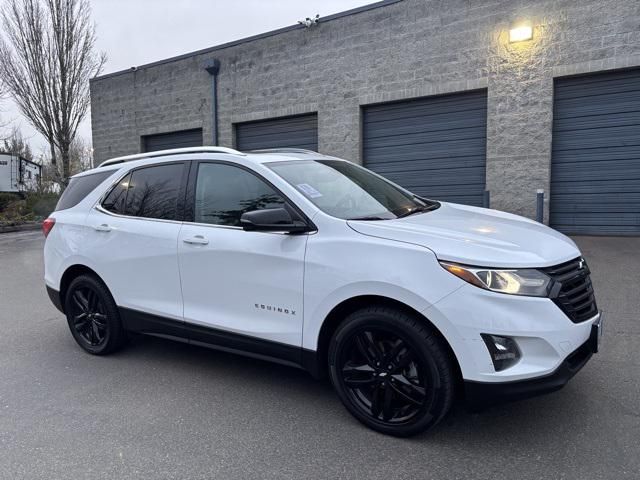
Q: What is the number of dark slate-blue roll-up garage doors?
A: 4